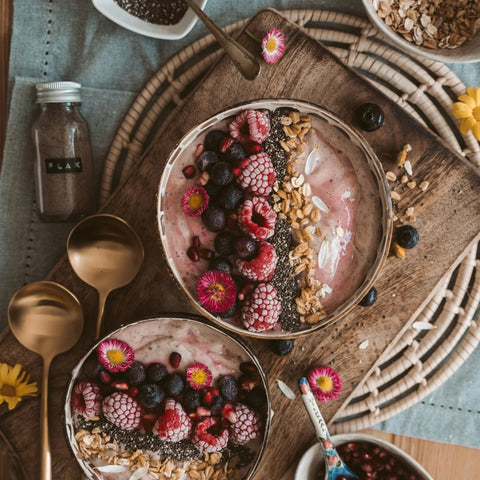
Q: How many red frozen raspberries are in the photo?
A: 10